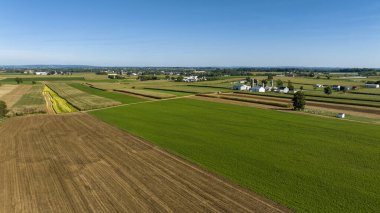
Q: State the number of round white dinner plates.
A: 0